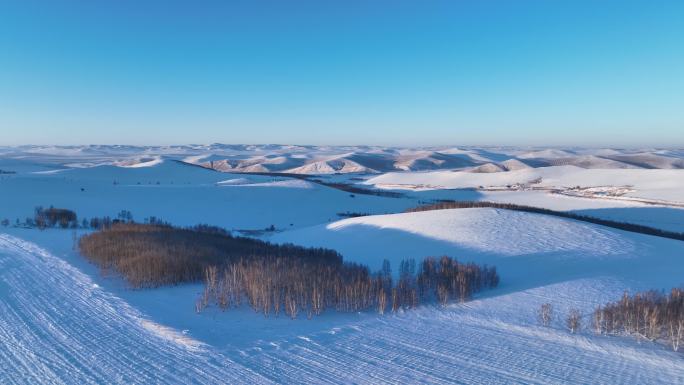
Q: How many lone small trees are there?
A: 2